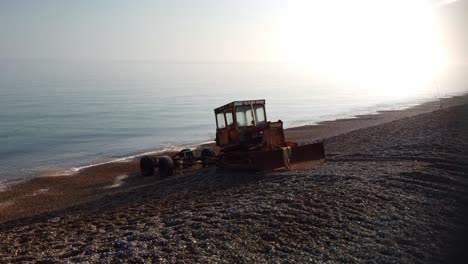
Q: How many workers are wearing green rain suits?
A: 0